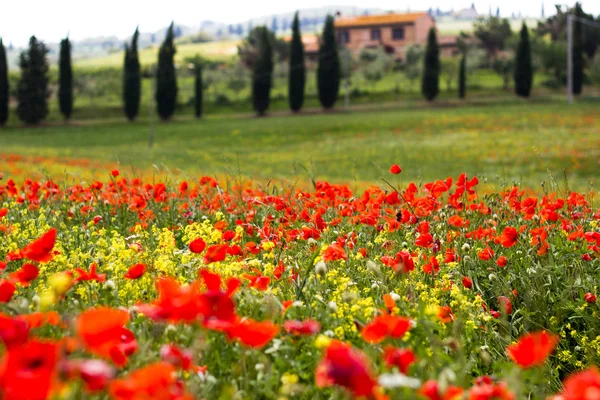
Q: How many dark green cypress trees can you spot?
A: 13